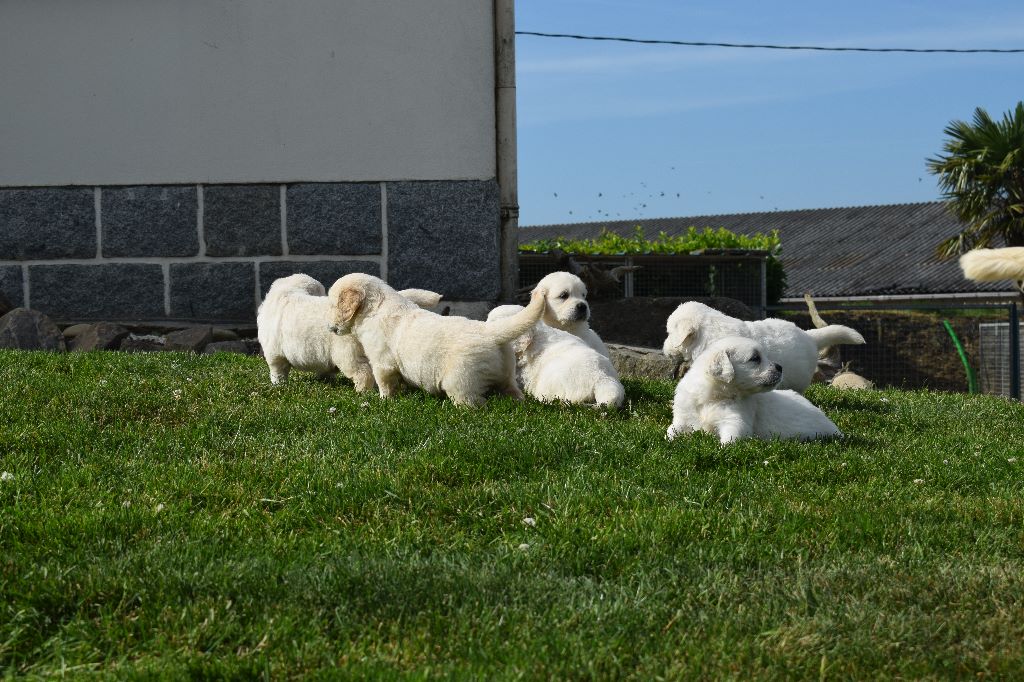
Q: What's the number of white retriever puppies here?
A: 6